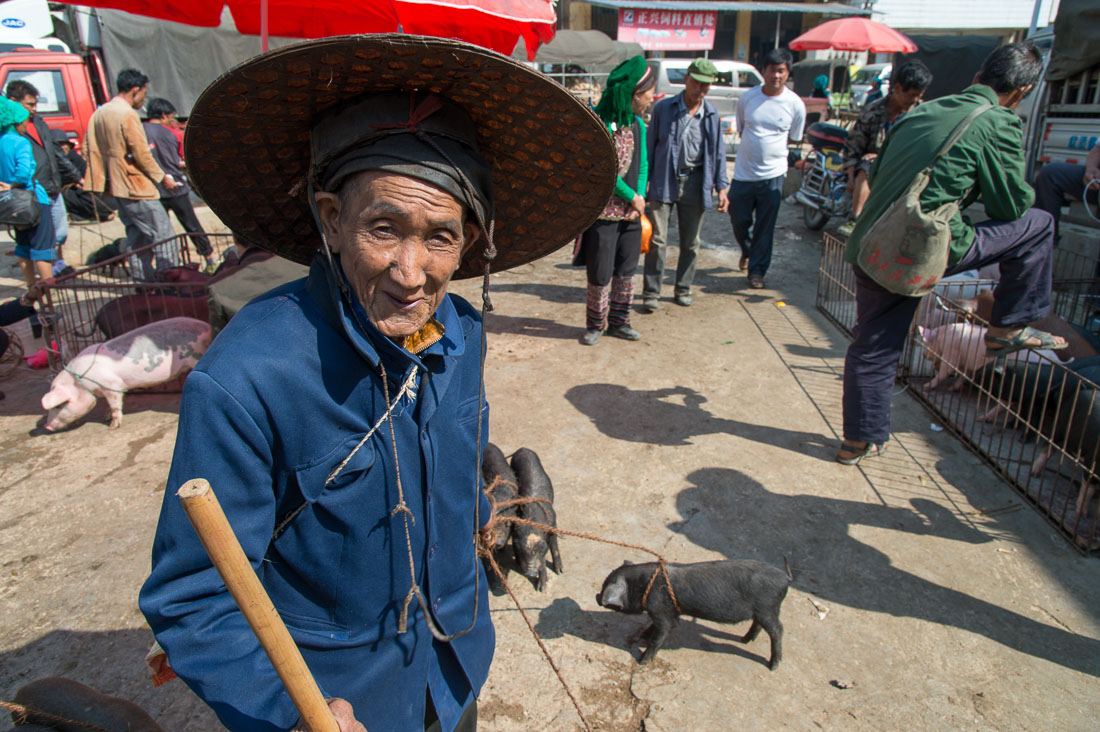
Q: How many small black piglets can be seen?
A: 3